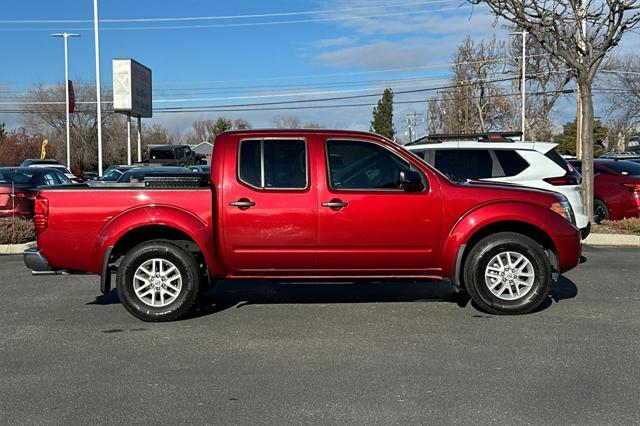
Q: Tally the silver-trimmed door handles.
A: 2